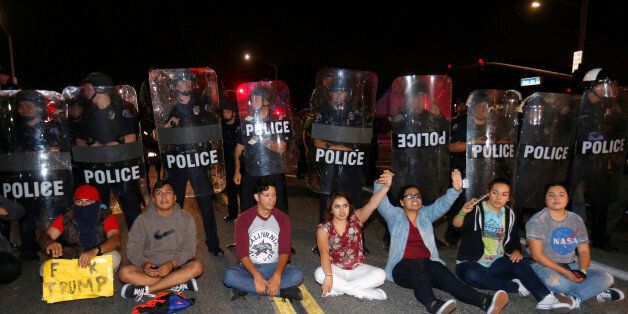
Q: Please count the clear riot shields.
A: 9